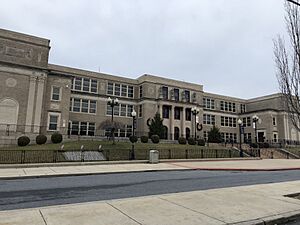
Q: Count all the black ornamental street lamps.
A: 5